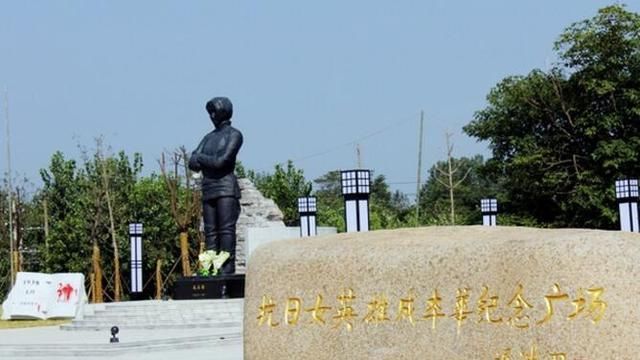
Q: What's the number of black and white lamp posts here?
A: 5